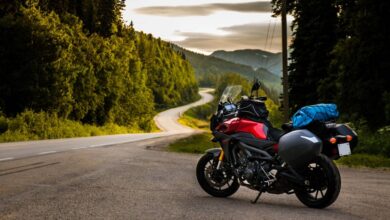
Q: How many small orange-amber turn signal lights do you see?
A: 2